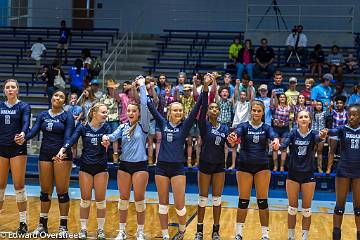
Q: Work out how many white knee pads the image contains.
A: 12